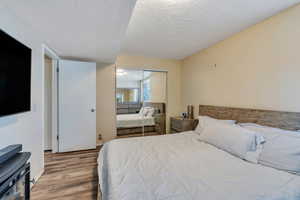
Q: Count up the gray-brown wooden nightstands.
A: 1